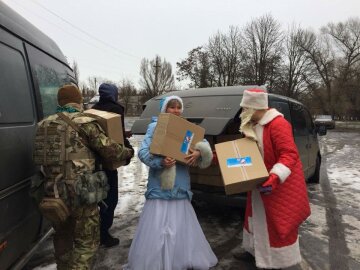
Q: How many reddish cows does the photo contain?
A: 0